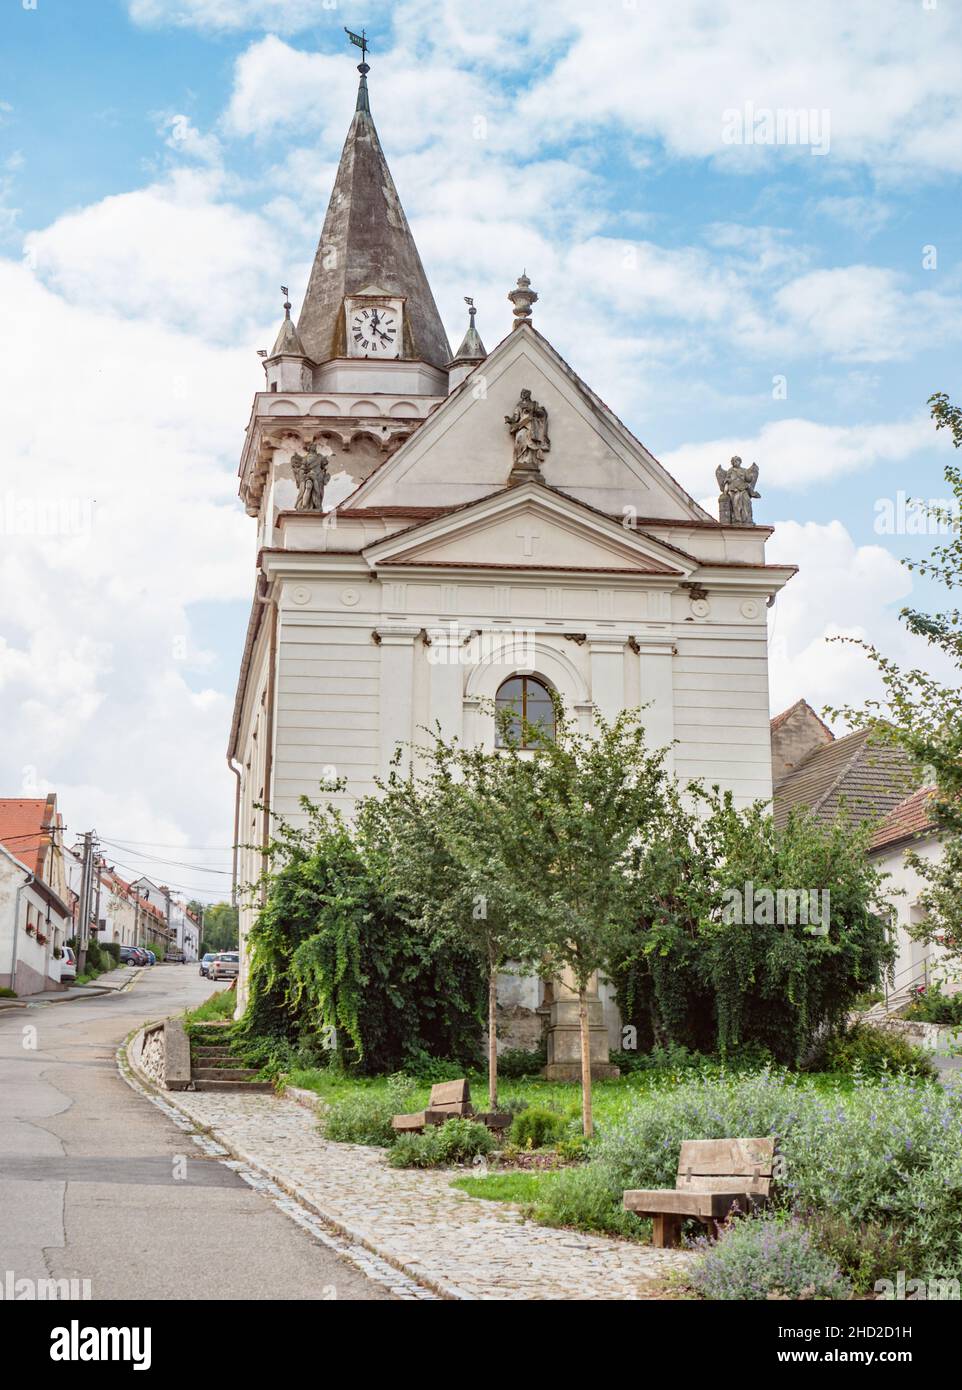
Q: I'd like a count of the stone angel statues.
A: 2